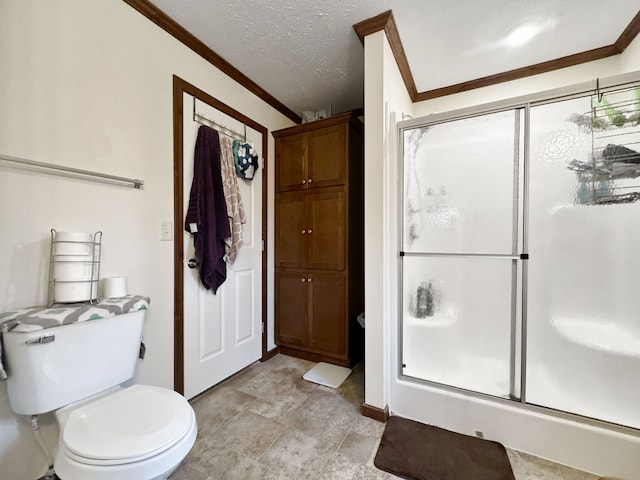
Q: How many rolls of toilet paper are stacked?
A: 3